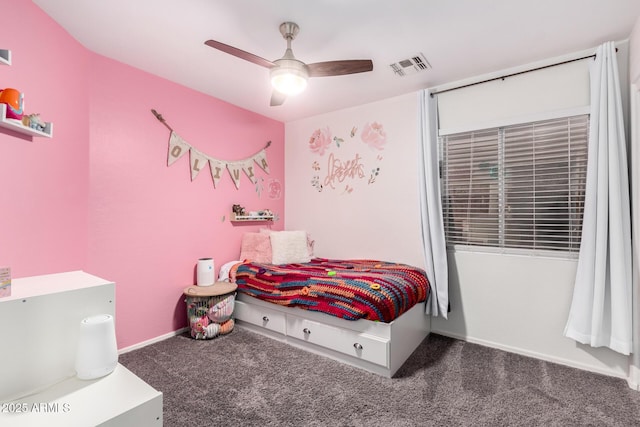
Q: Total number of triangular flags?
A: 6